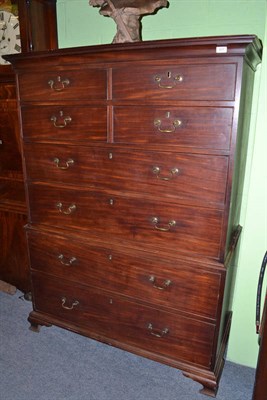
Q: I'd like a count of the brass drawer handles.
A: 12